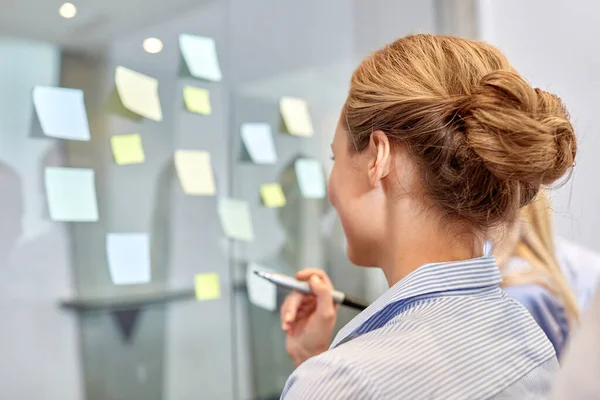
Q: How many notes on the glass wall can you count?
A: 15